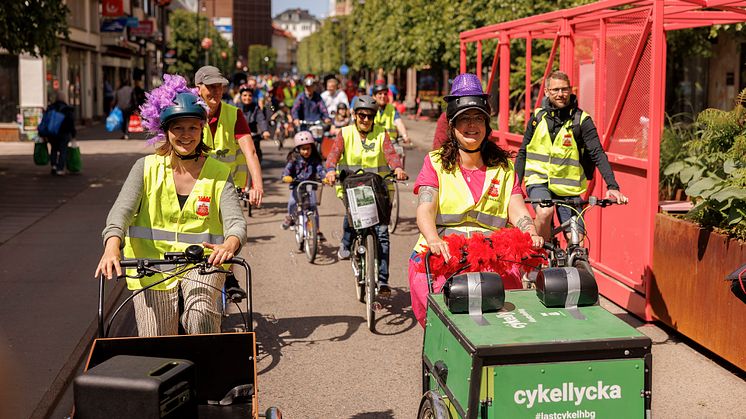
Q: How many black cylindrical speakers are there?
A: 2